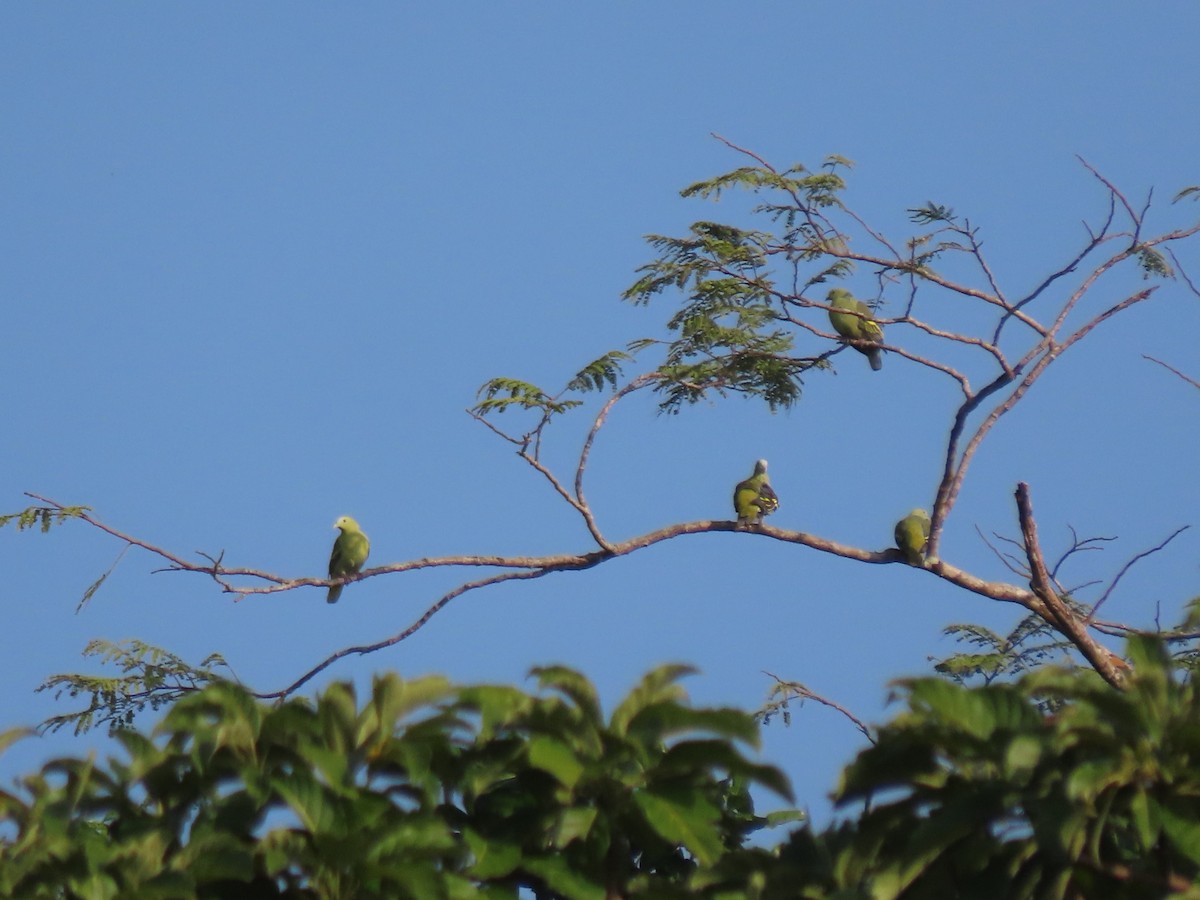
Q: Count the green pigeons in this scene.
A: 4